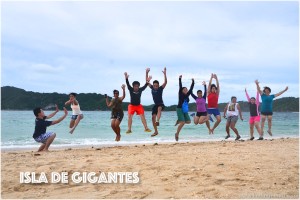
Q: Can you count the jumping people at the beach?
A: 10